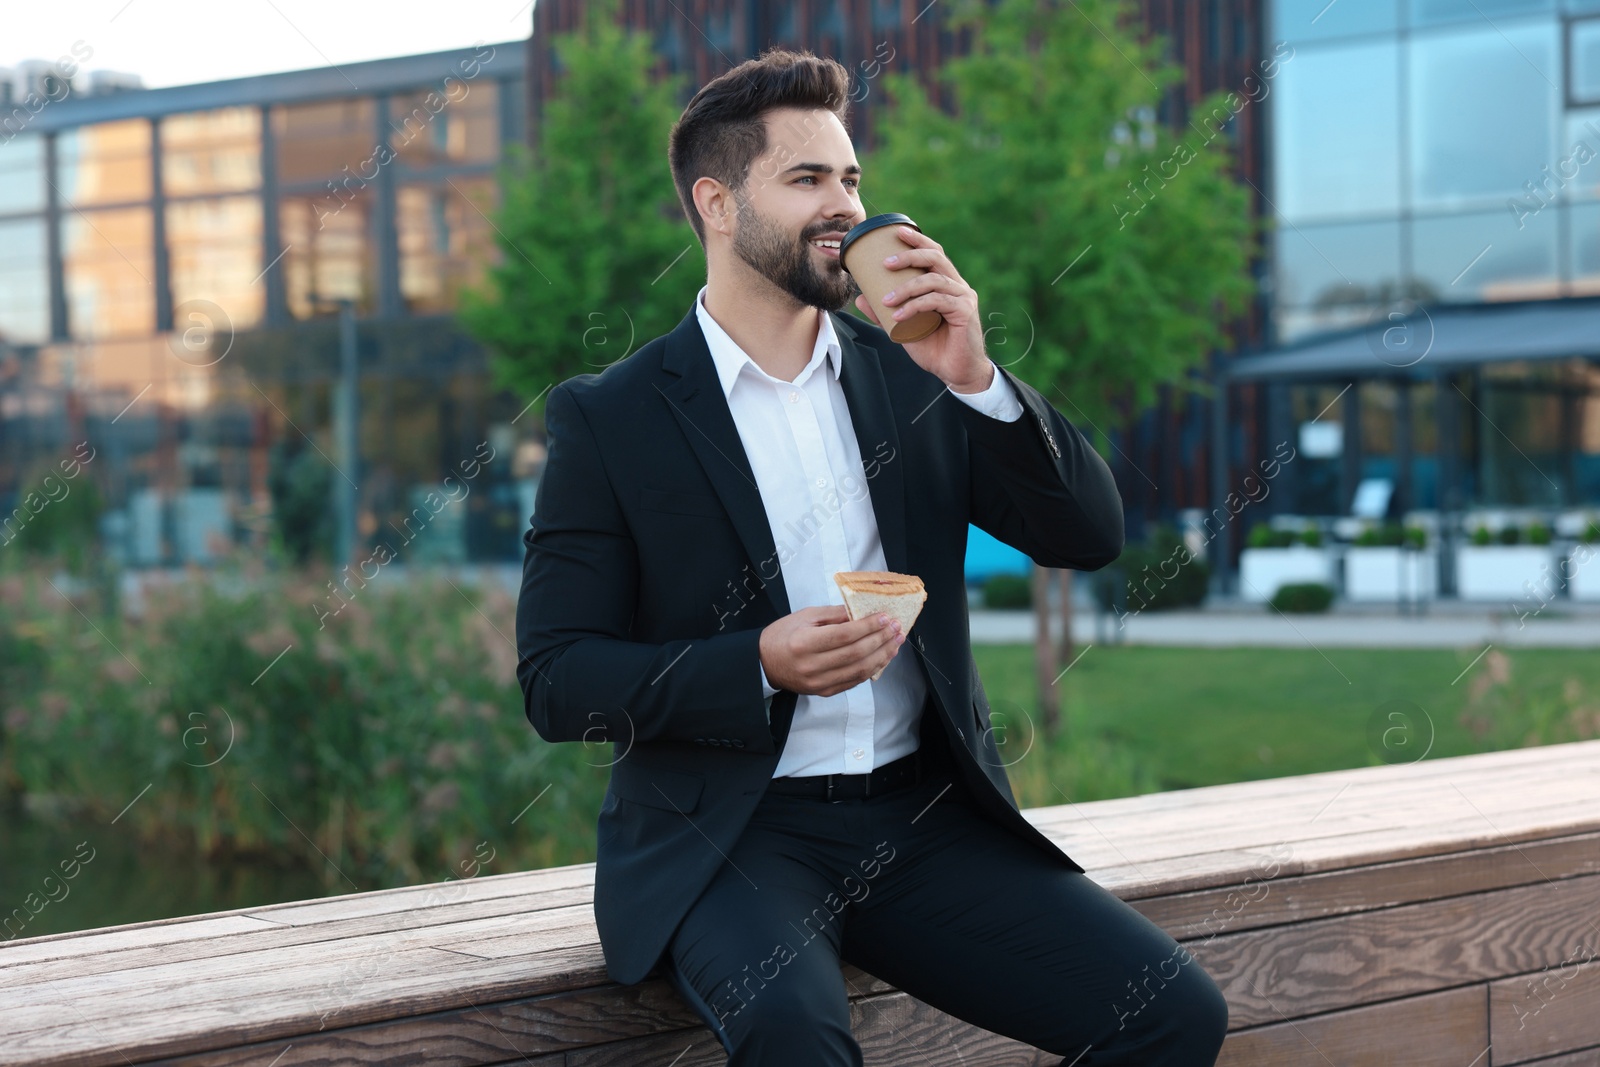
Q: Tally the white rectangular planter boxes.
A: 4